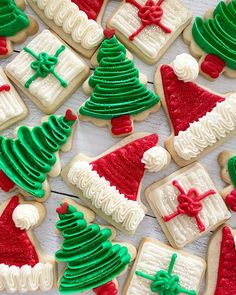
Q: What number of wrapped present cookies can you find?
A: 5